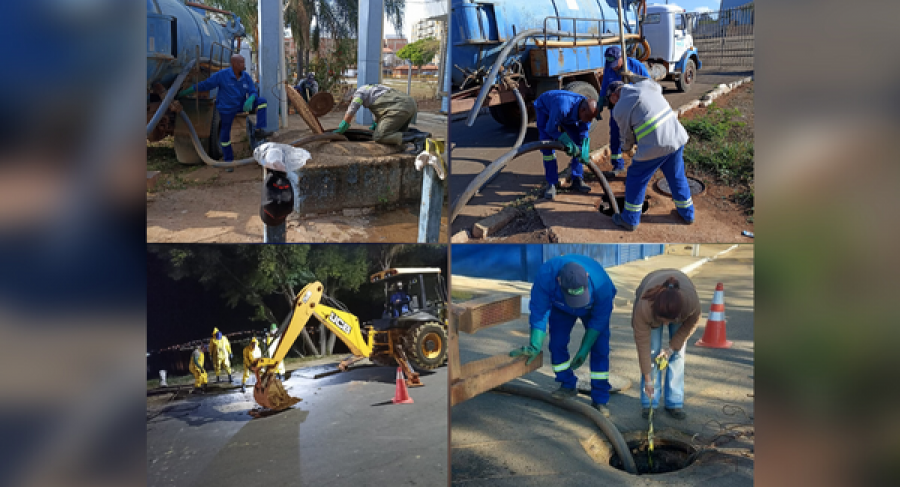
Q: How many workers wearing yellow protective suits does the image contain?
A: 4